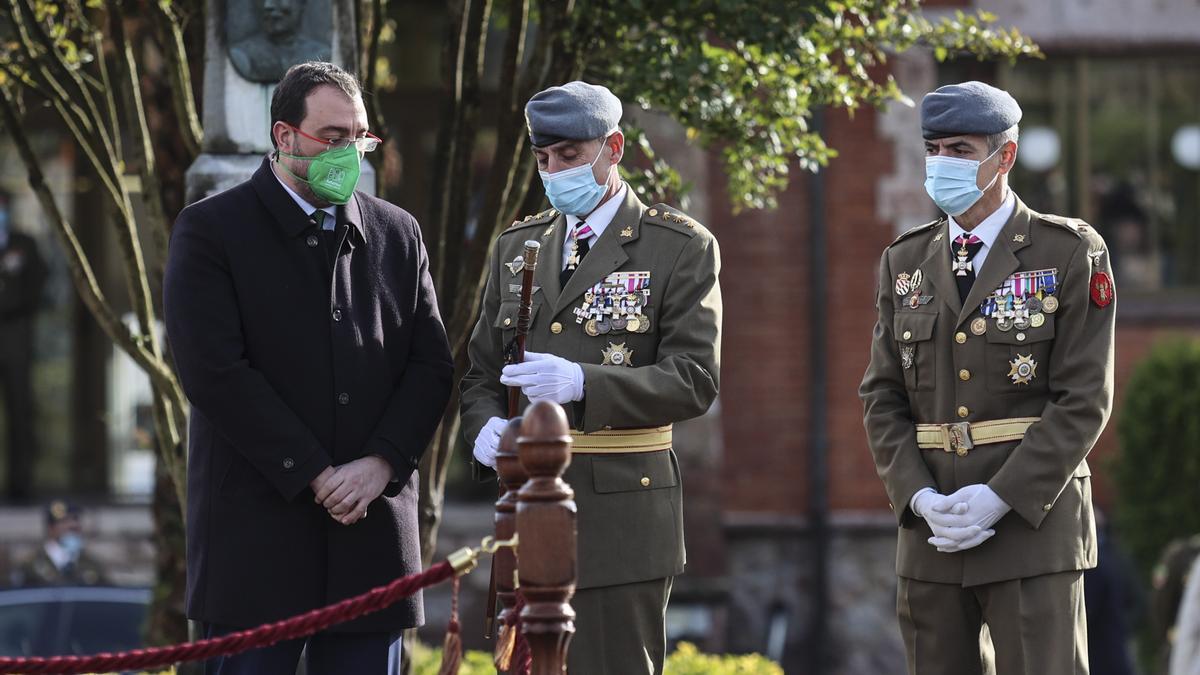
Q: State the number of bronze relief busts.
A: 1